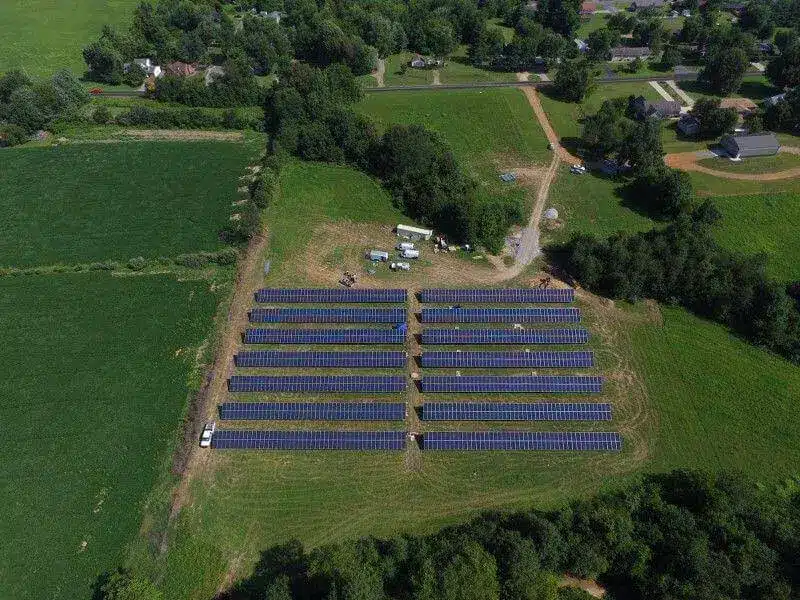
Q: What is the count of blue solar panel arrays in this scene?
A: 14